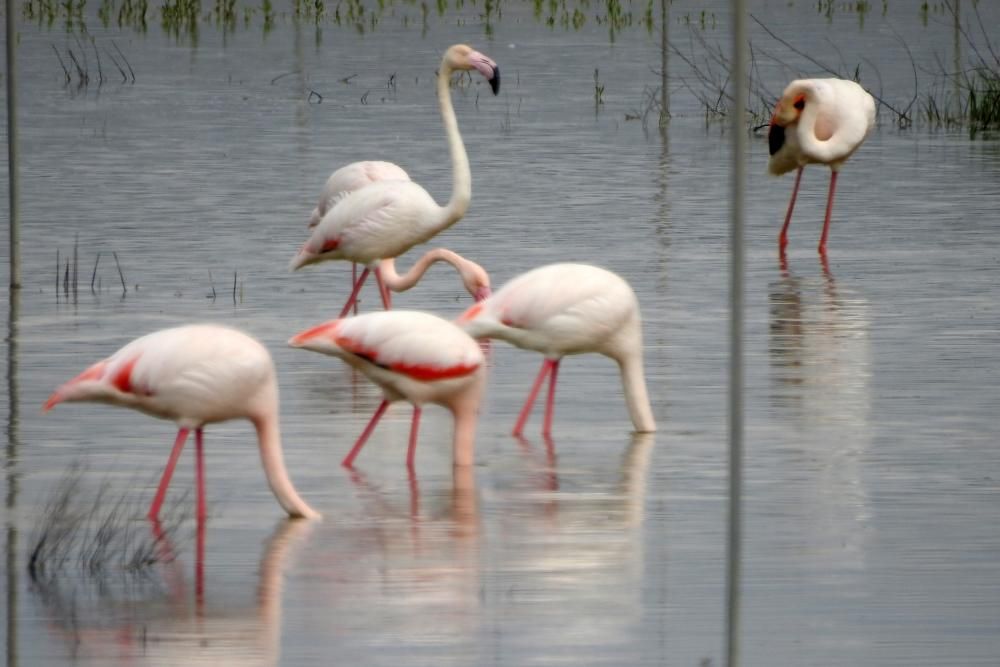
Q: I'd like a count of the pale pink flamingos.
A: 6